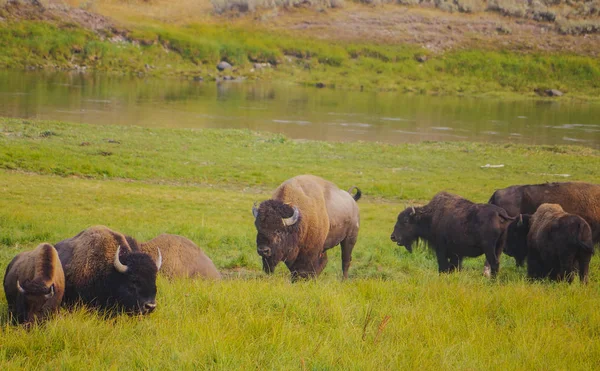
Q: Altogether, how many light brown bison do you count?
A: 2